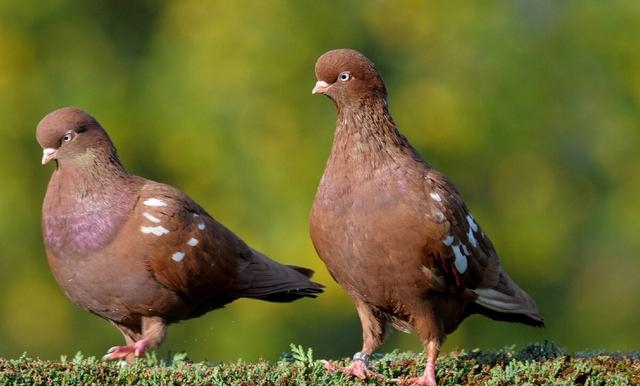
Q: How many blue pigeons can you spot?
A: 0